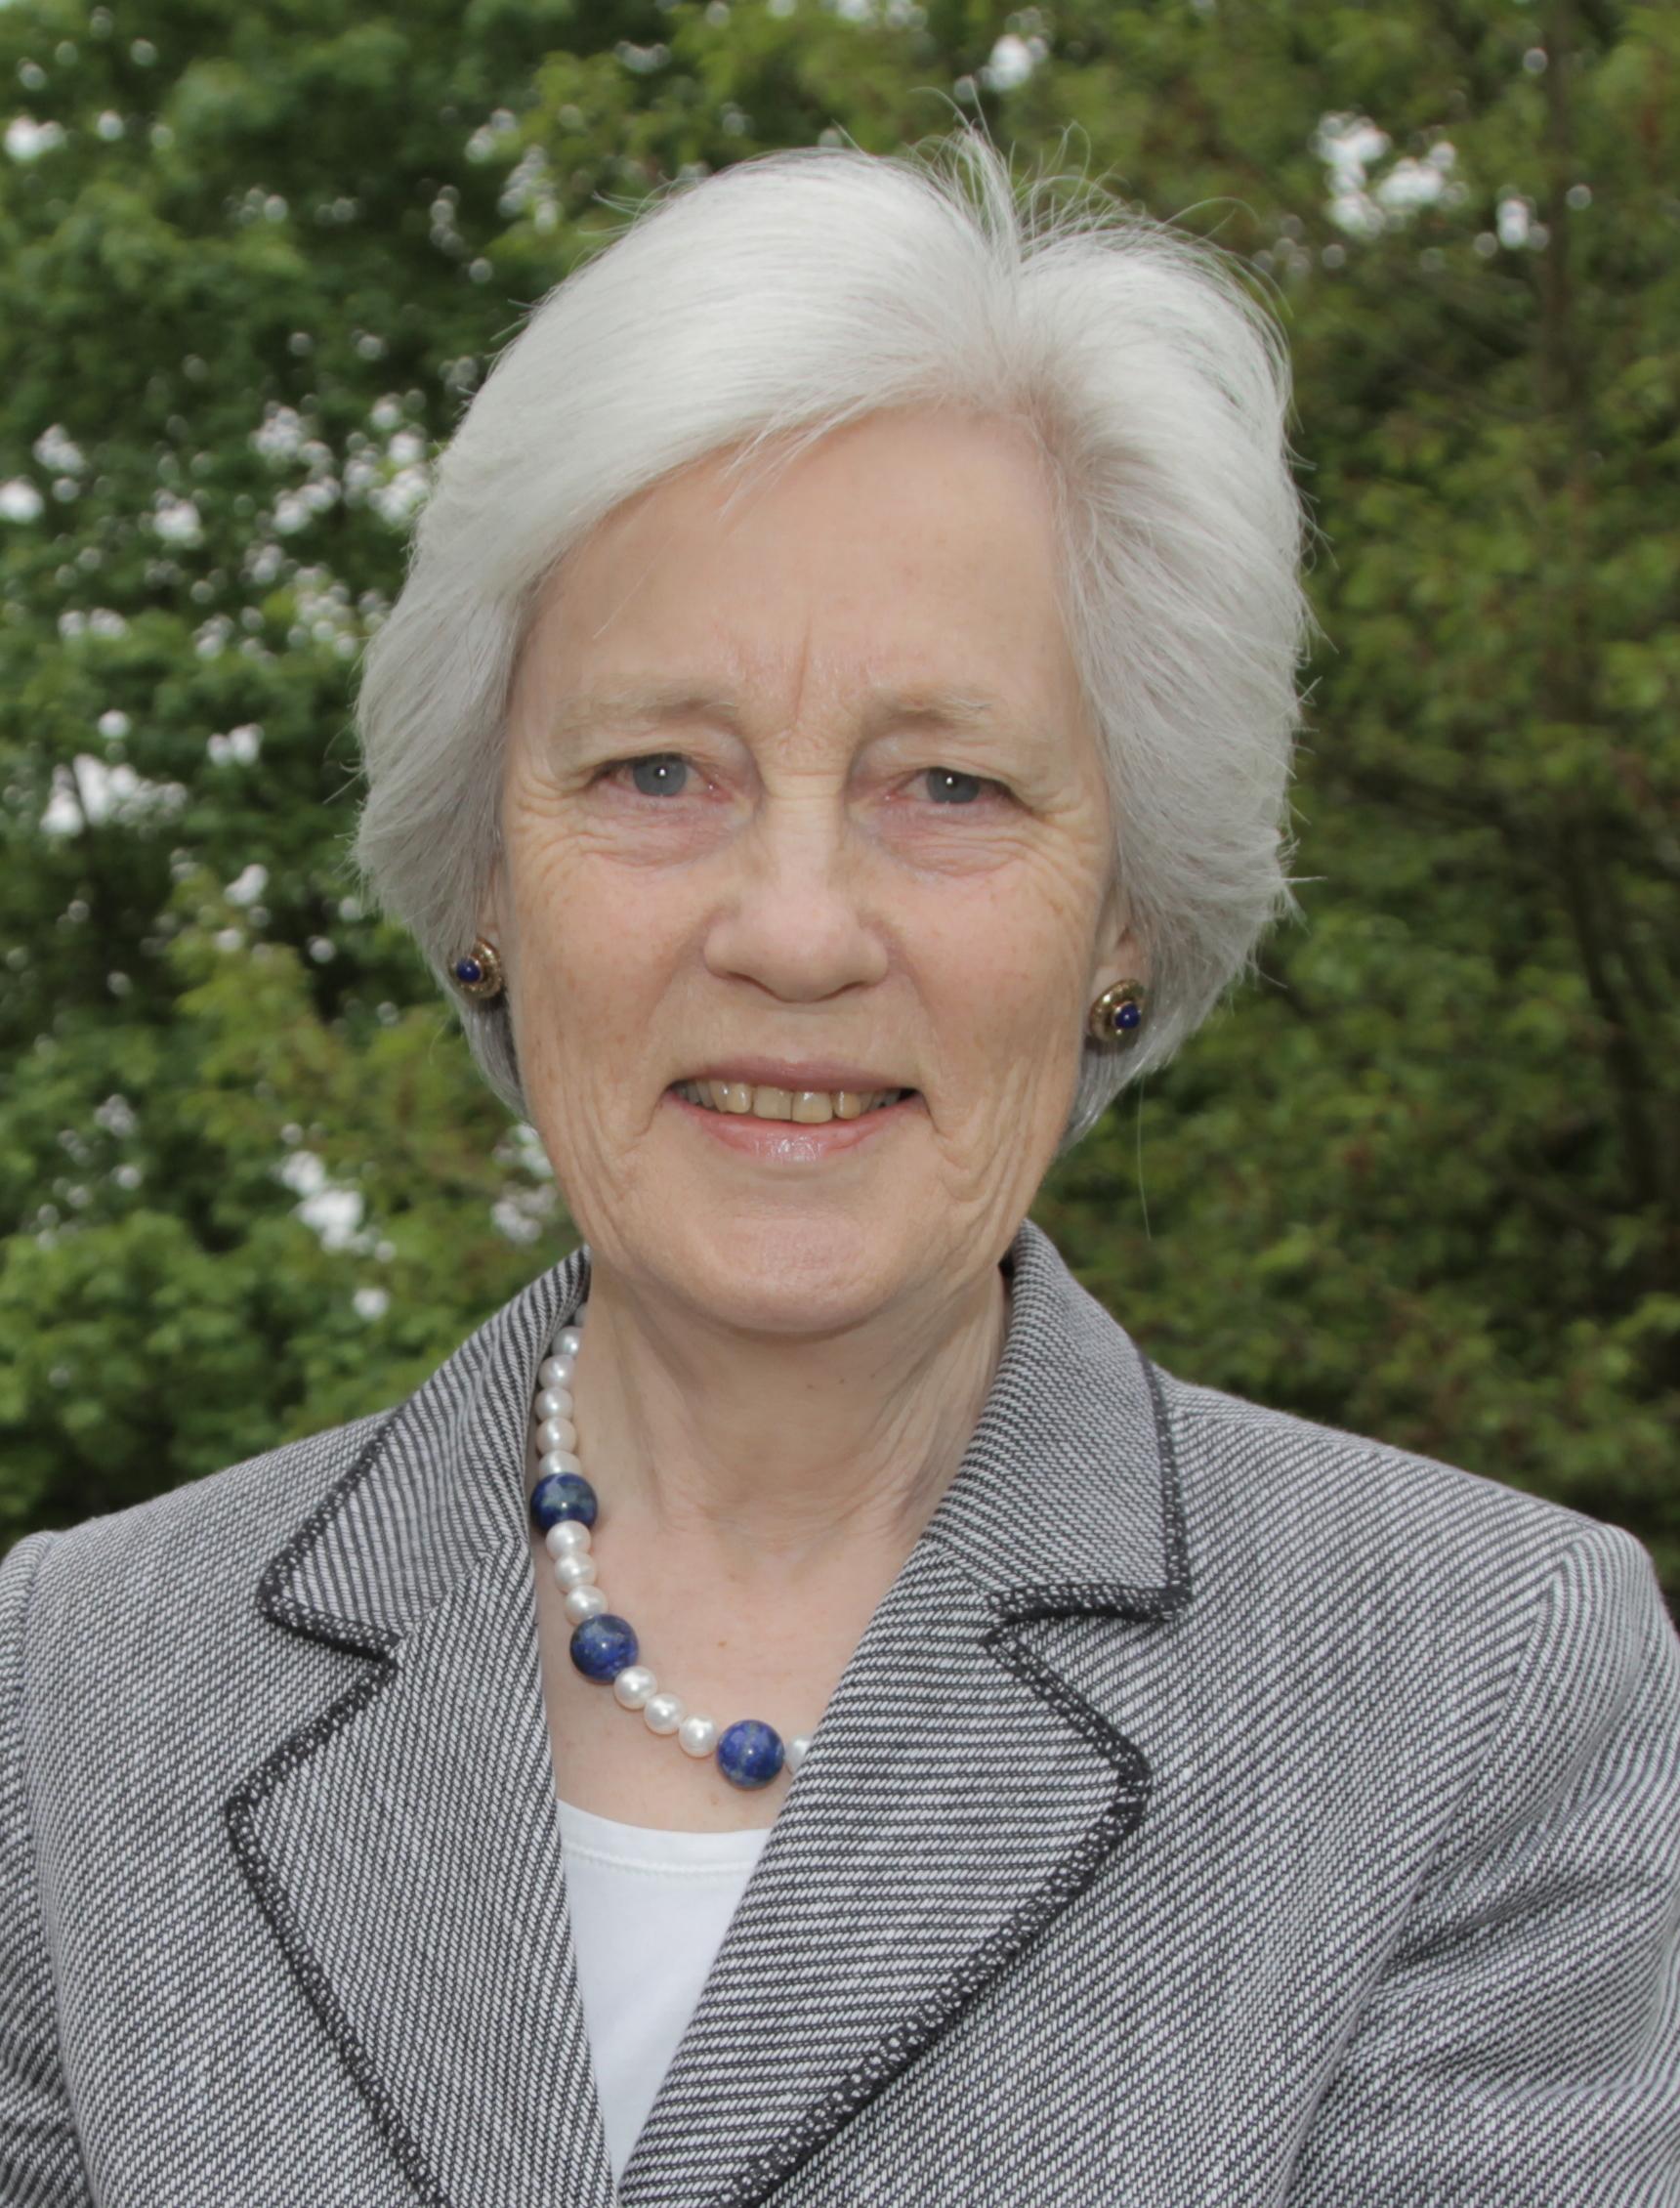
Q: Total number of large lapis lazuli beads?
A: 3